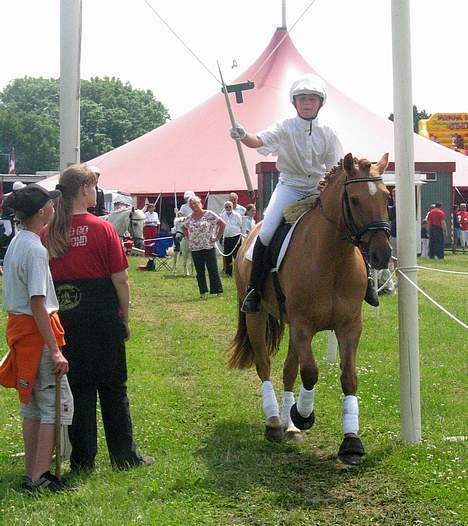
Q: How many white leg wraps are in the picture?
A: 4